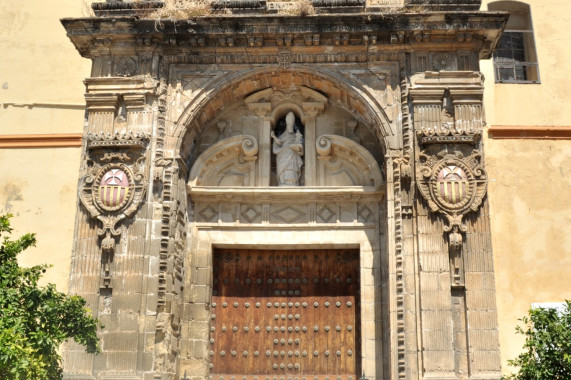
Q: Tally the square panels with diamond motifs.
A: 4